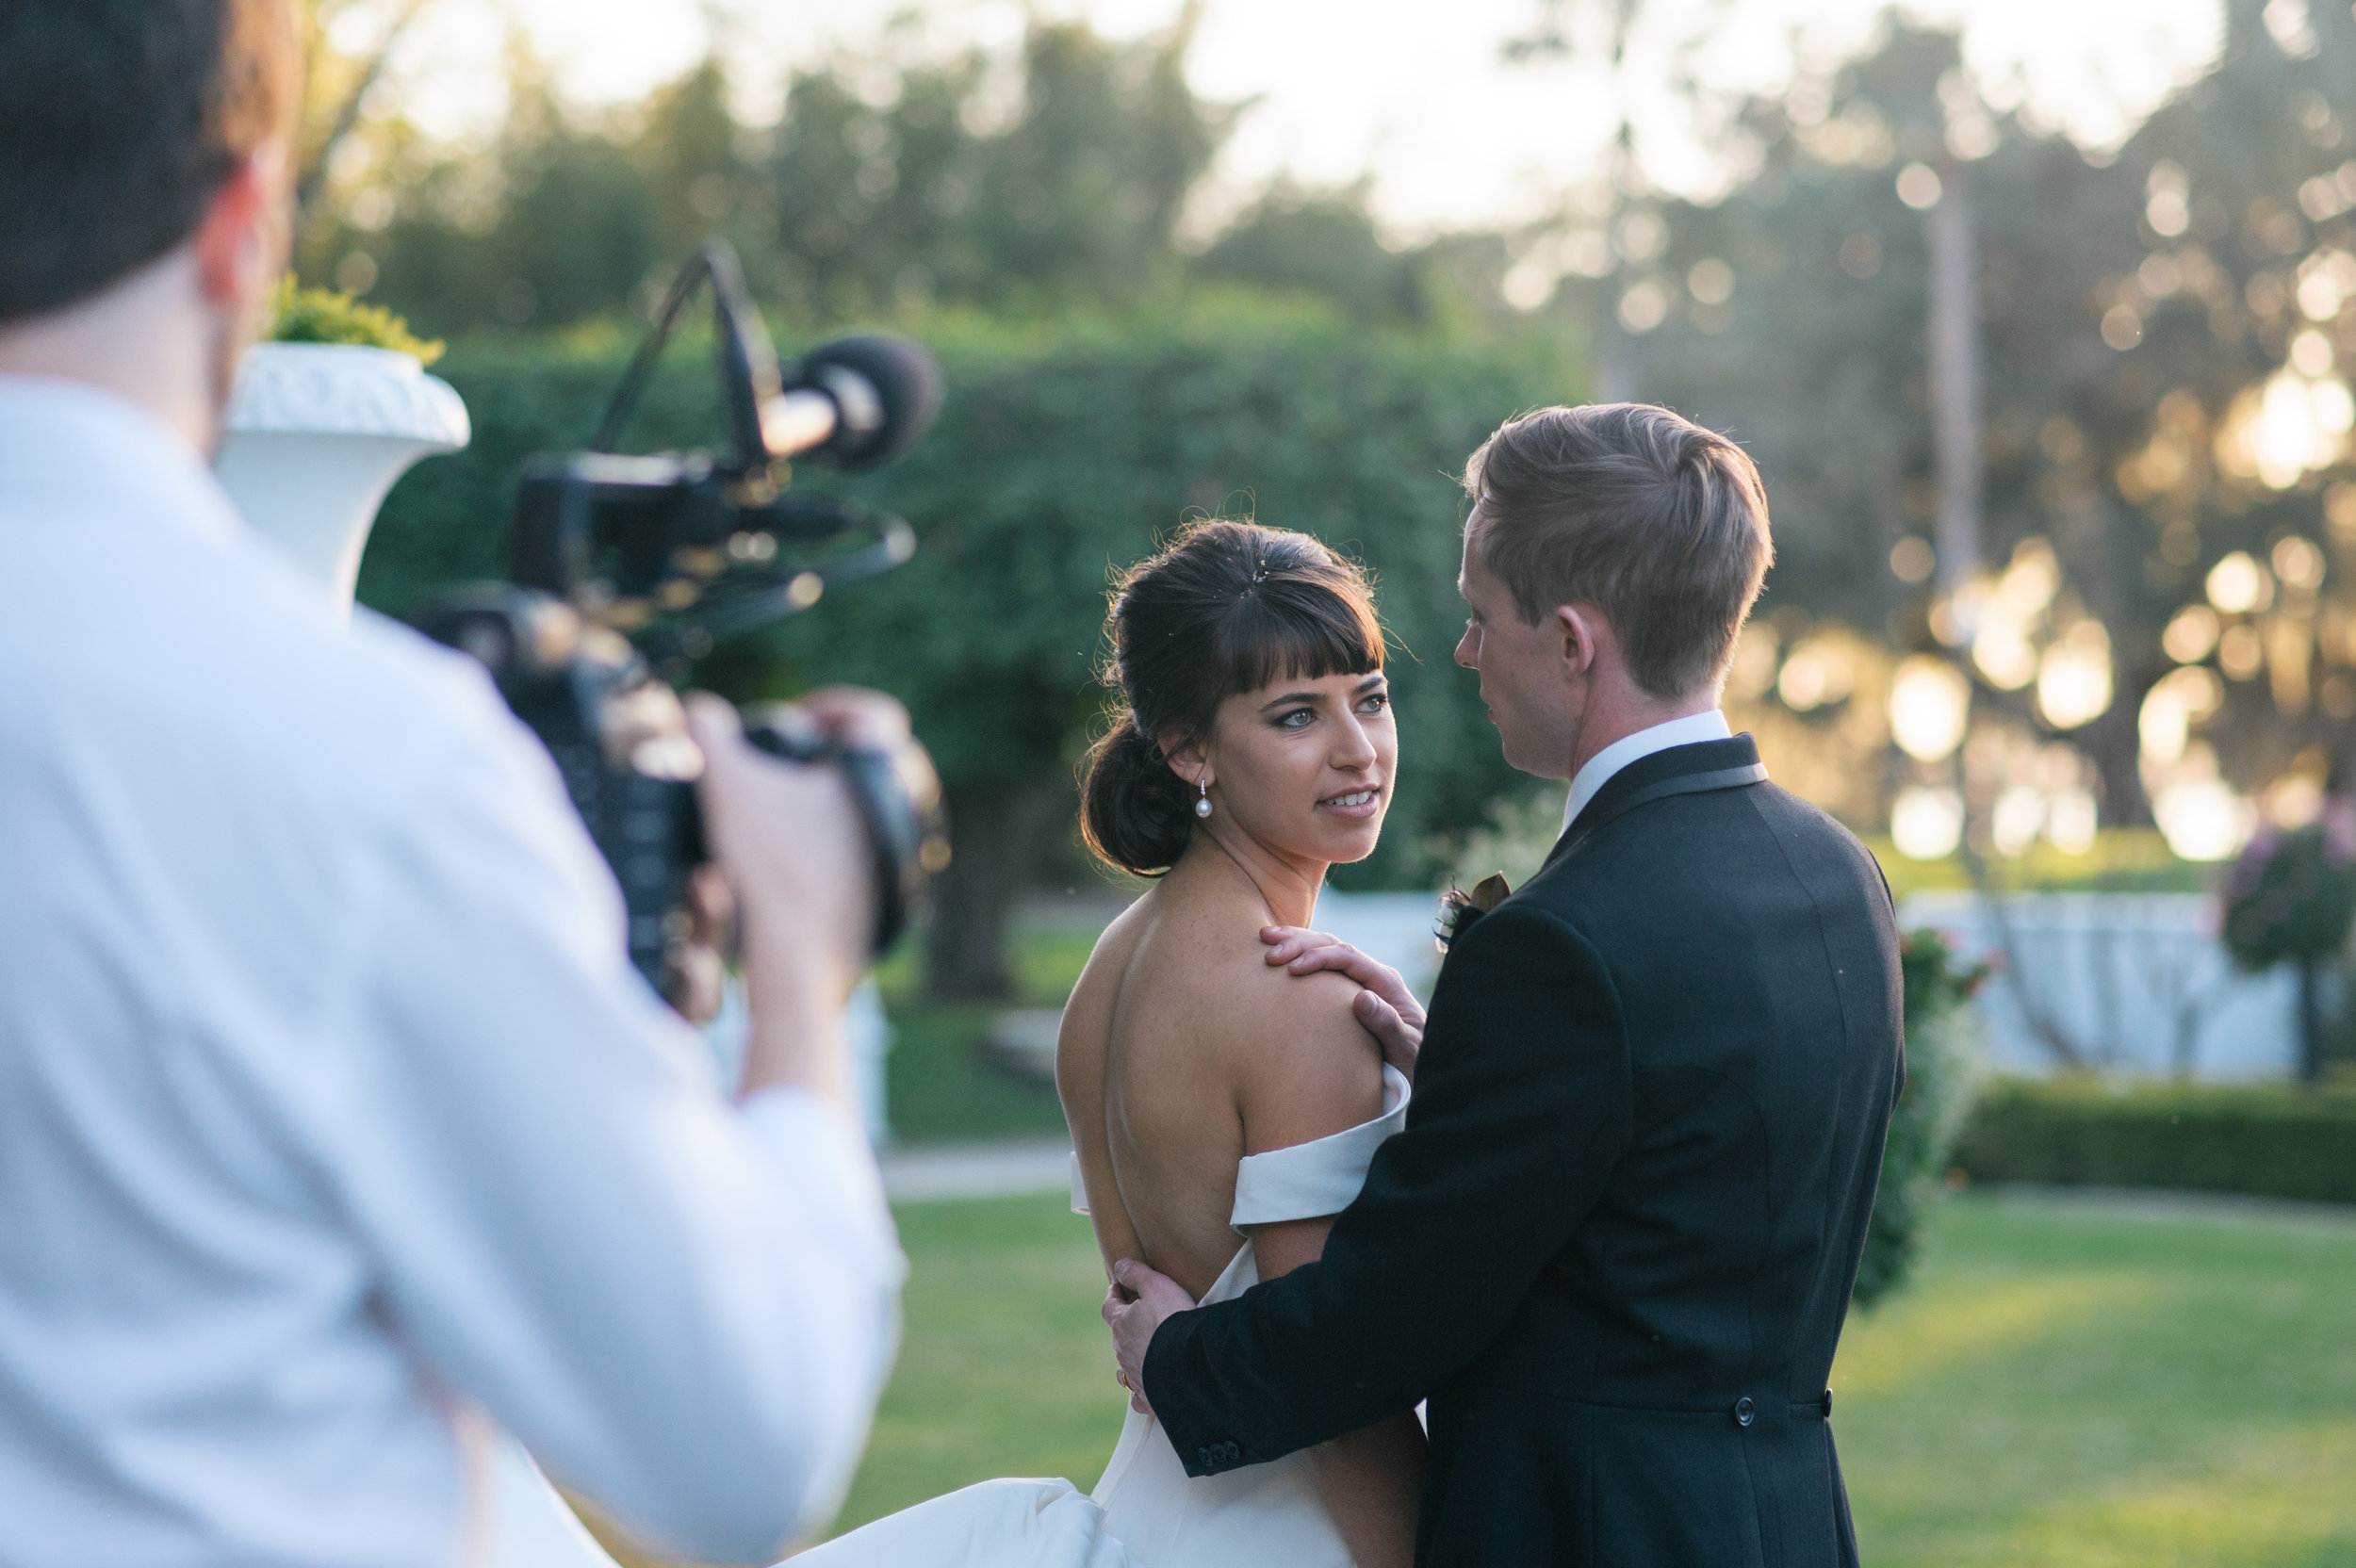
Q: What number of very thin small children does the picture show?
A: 0